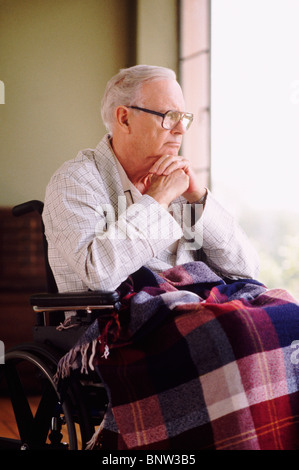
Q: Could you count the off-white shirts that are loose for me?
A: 1